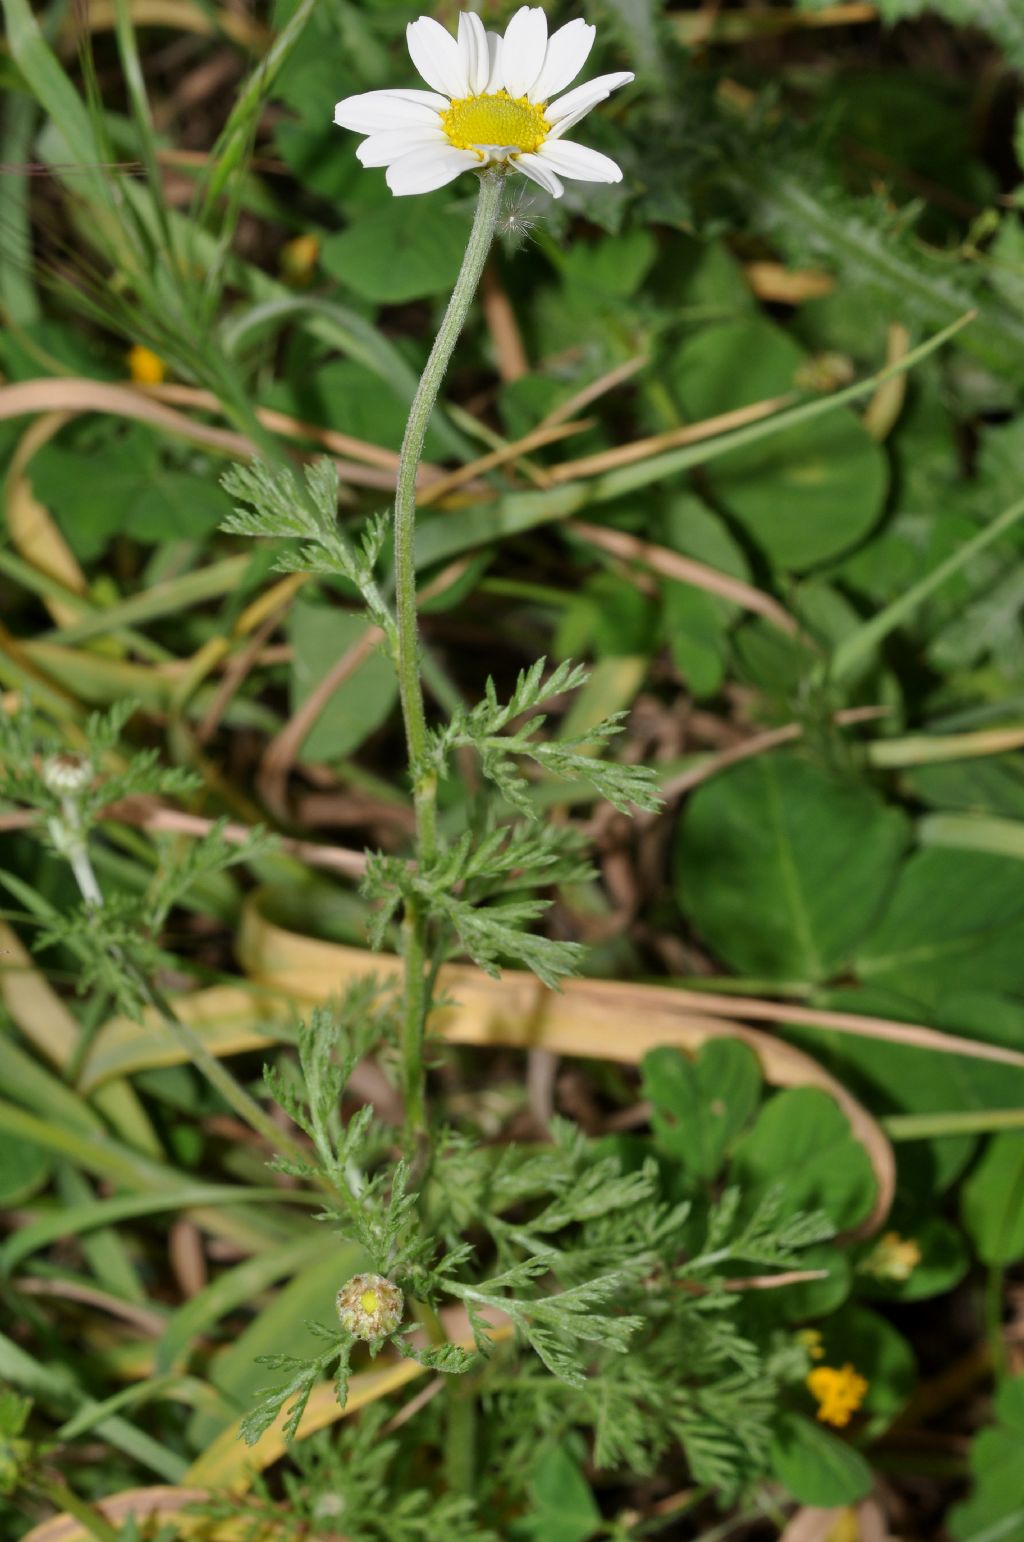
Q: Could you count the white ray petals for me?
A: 14